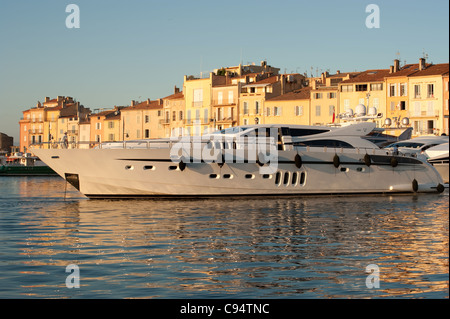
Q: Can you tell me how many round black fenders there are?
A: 9